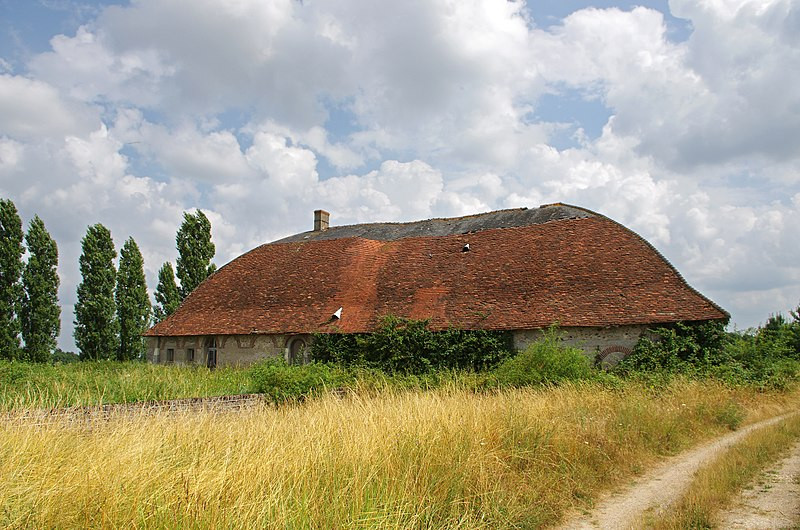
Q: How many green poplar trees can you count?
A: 6